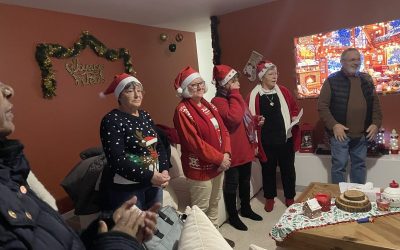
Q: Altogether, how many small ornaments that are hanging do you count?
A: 3